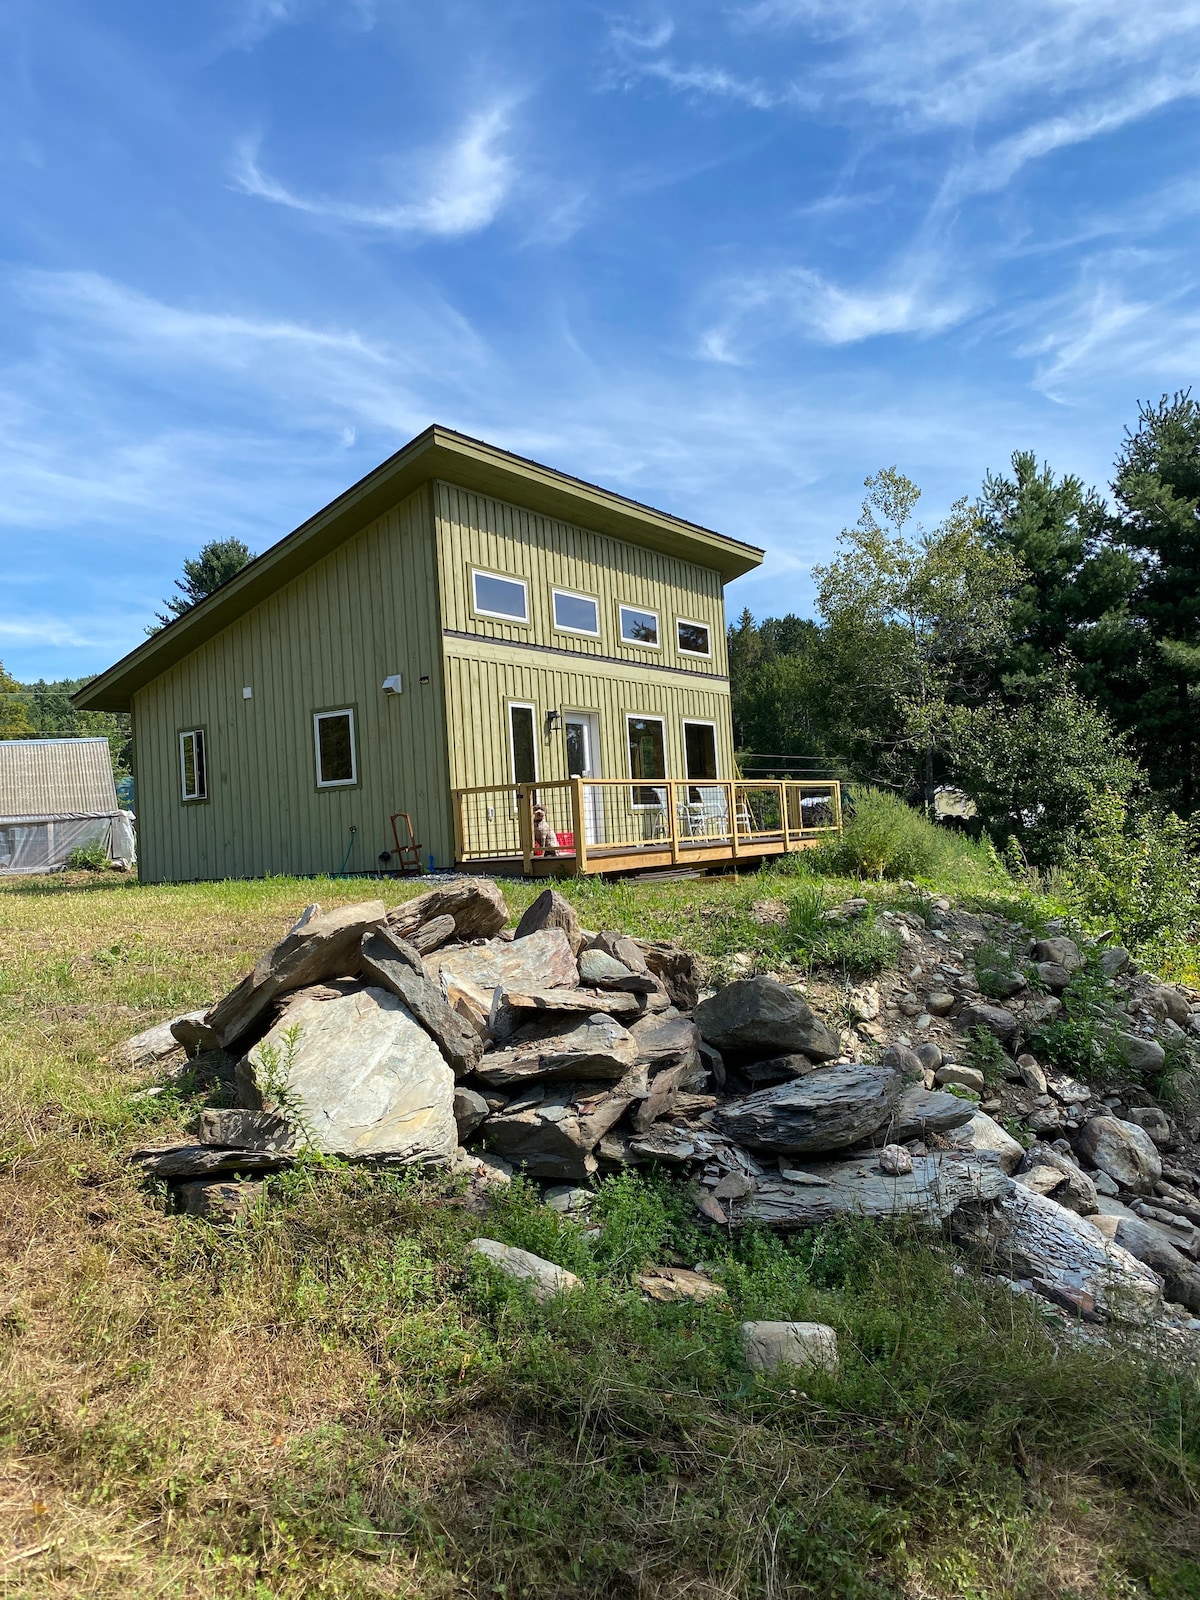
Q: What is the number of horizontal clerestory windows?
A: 4